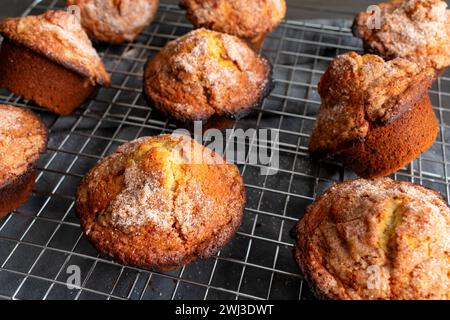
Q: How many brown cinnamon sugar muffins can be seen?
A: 9